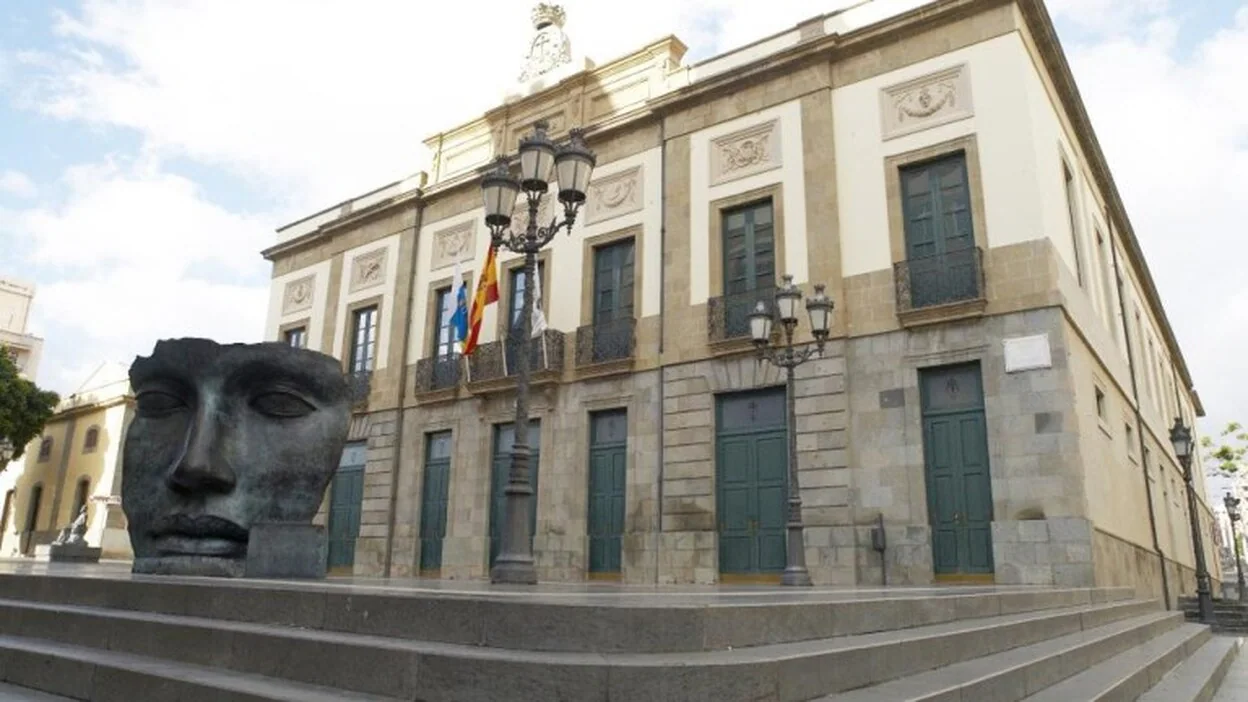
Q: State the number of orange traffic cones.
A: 0